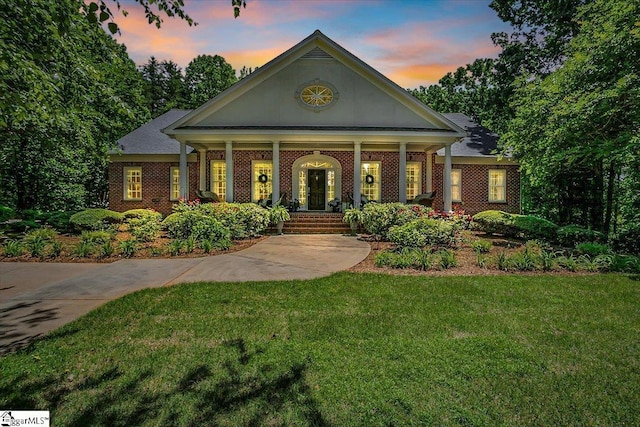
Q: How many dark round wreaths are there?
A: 2